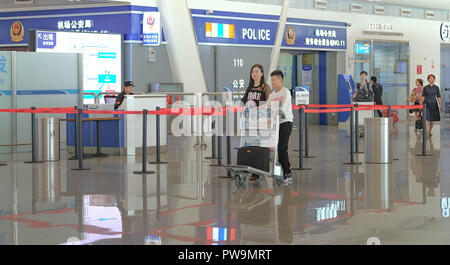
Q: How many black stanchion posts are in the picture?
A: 14